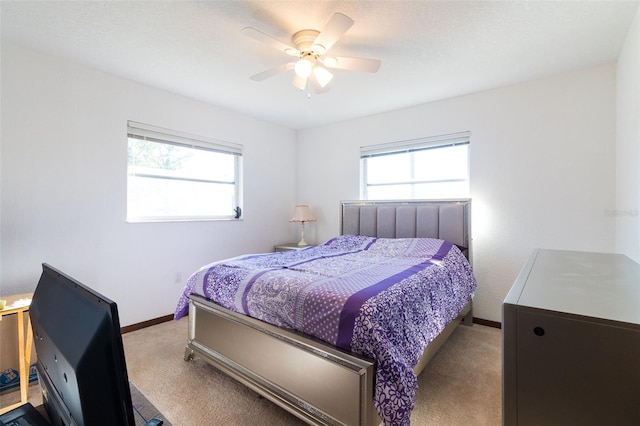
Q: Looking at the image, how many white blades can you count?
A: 5